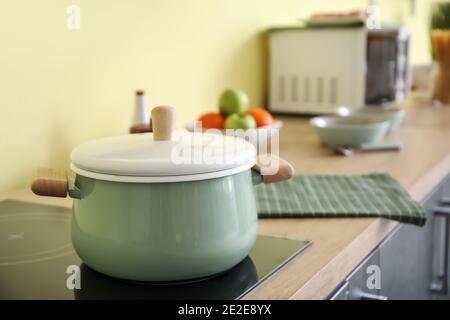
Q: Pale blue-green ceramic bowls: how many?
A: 2